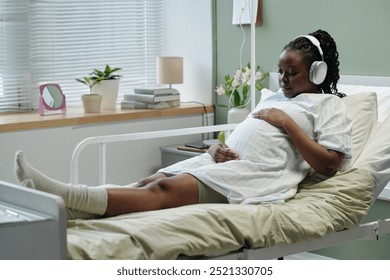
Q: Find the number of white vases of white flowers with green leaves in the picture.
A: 1